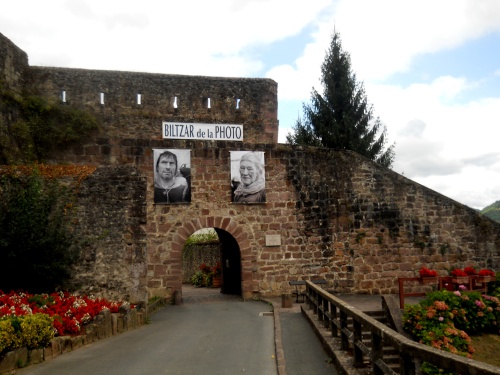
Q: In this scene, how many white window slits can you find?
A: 6